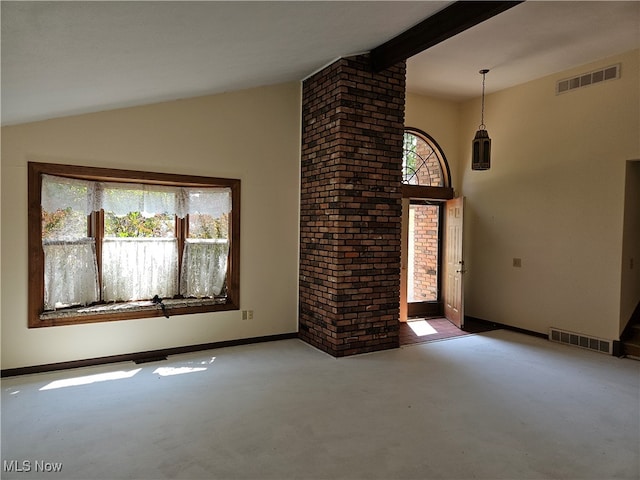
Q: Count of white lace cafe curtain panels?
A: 3